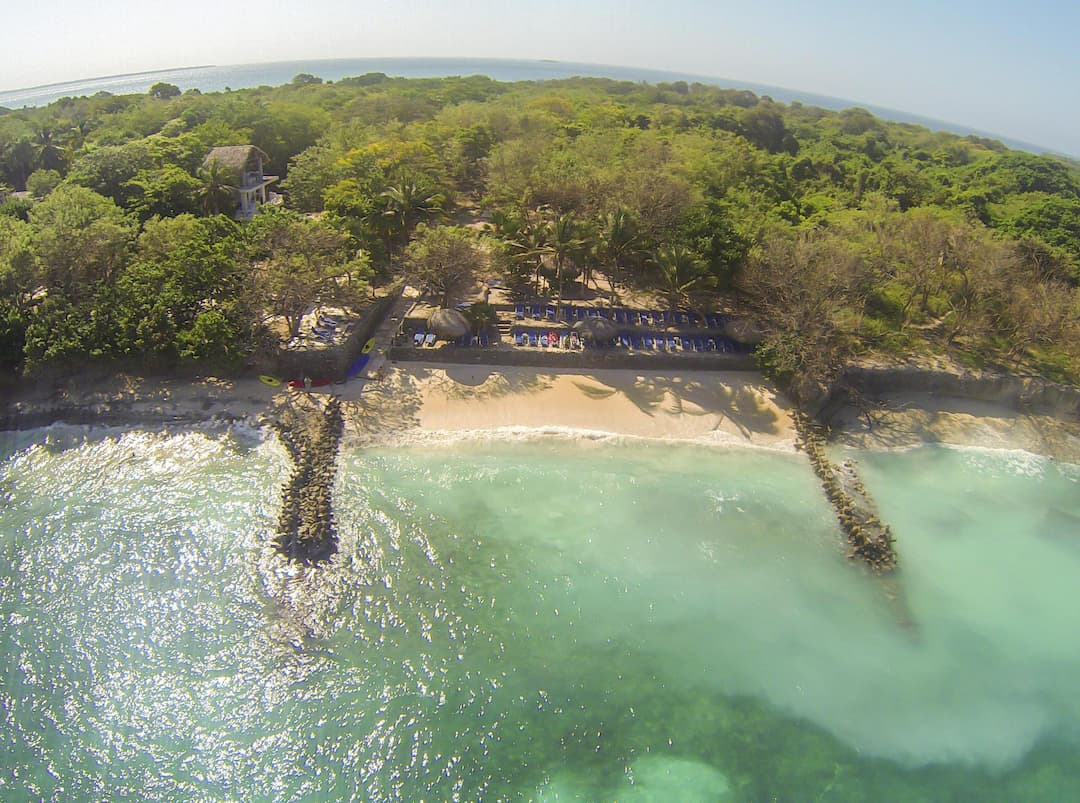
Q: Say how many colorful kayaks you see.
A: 4